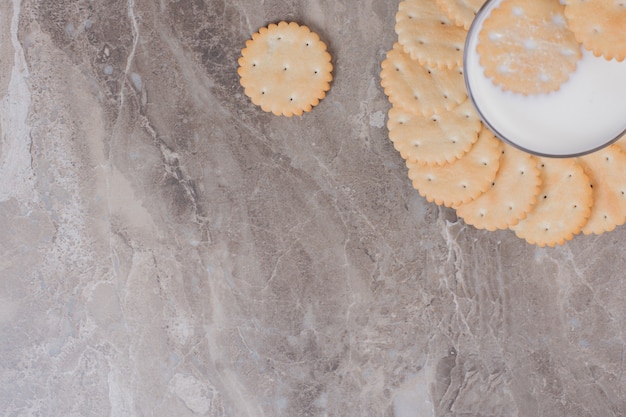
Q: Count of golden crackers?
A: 11